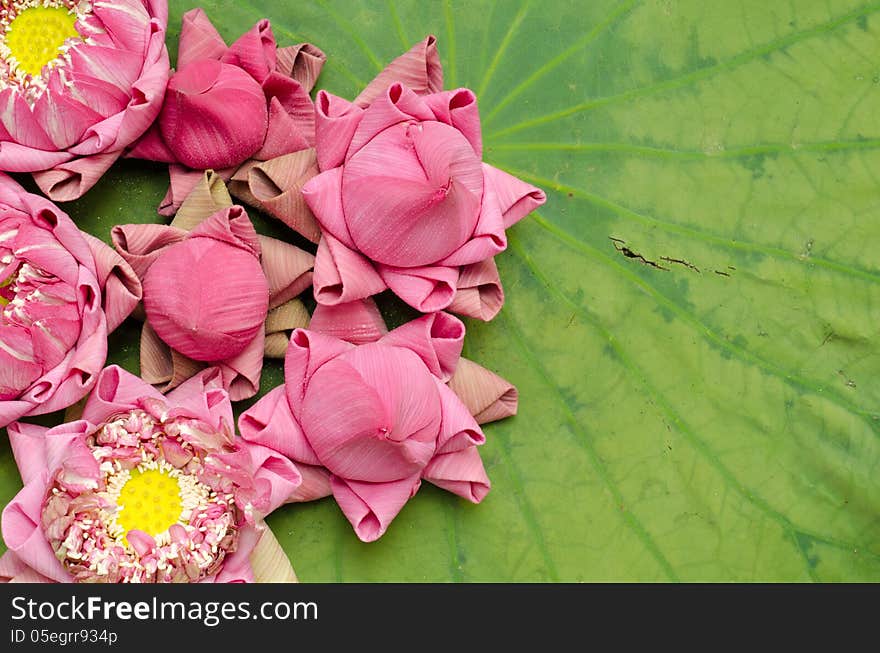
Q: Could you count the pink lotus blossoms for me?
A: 7